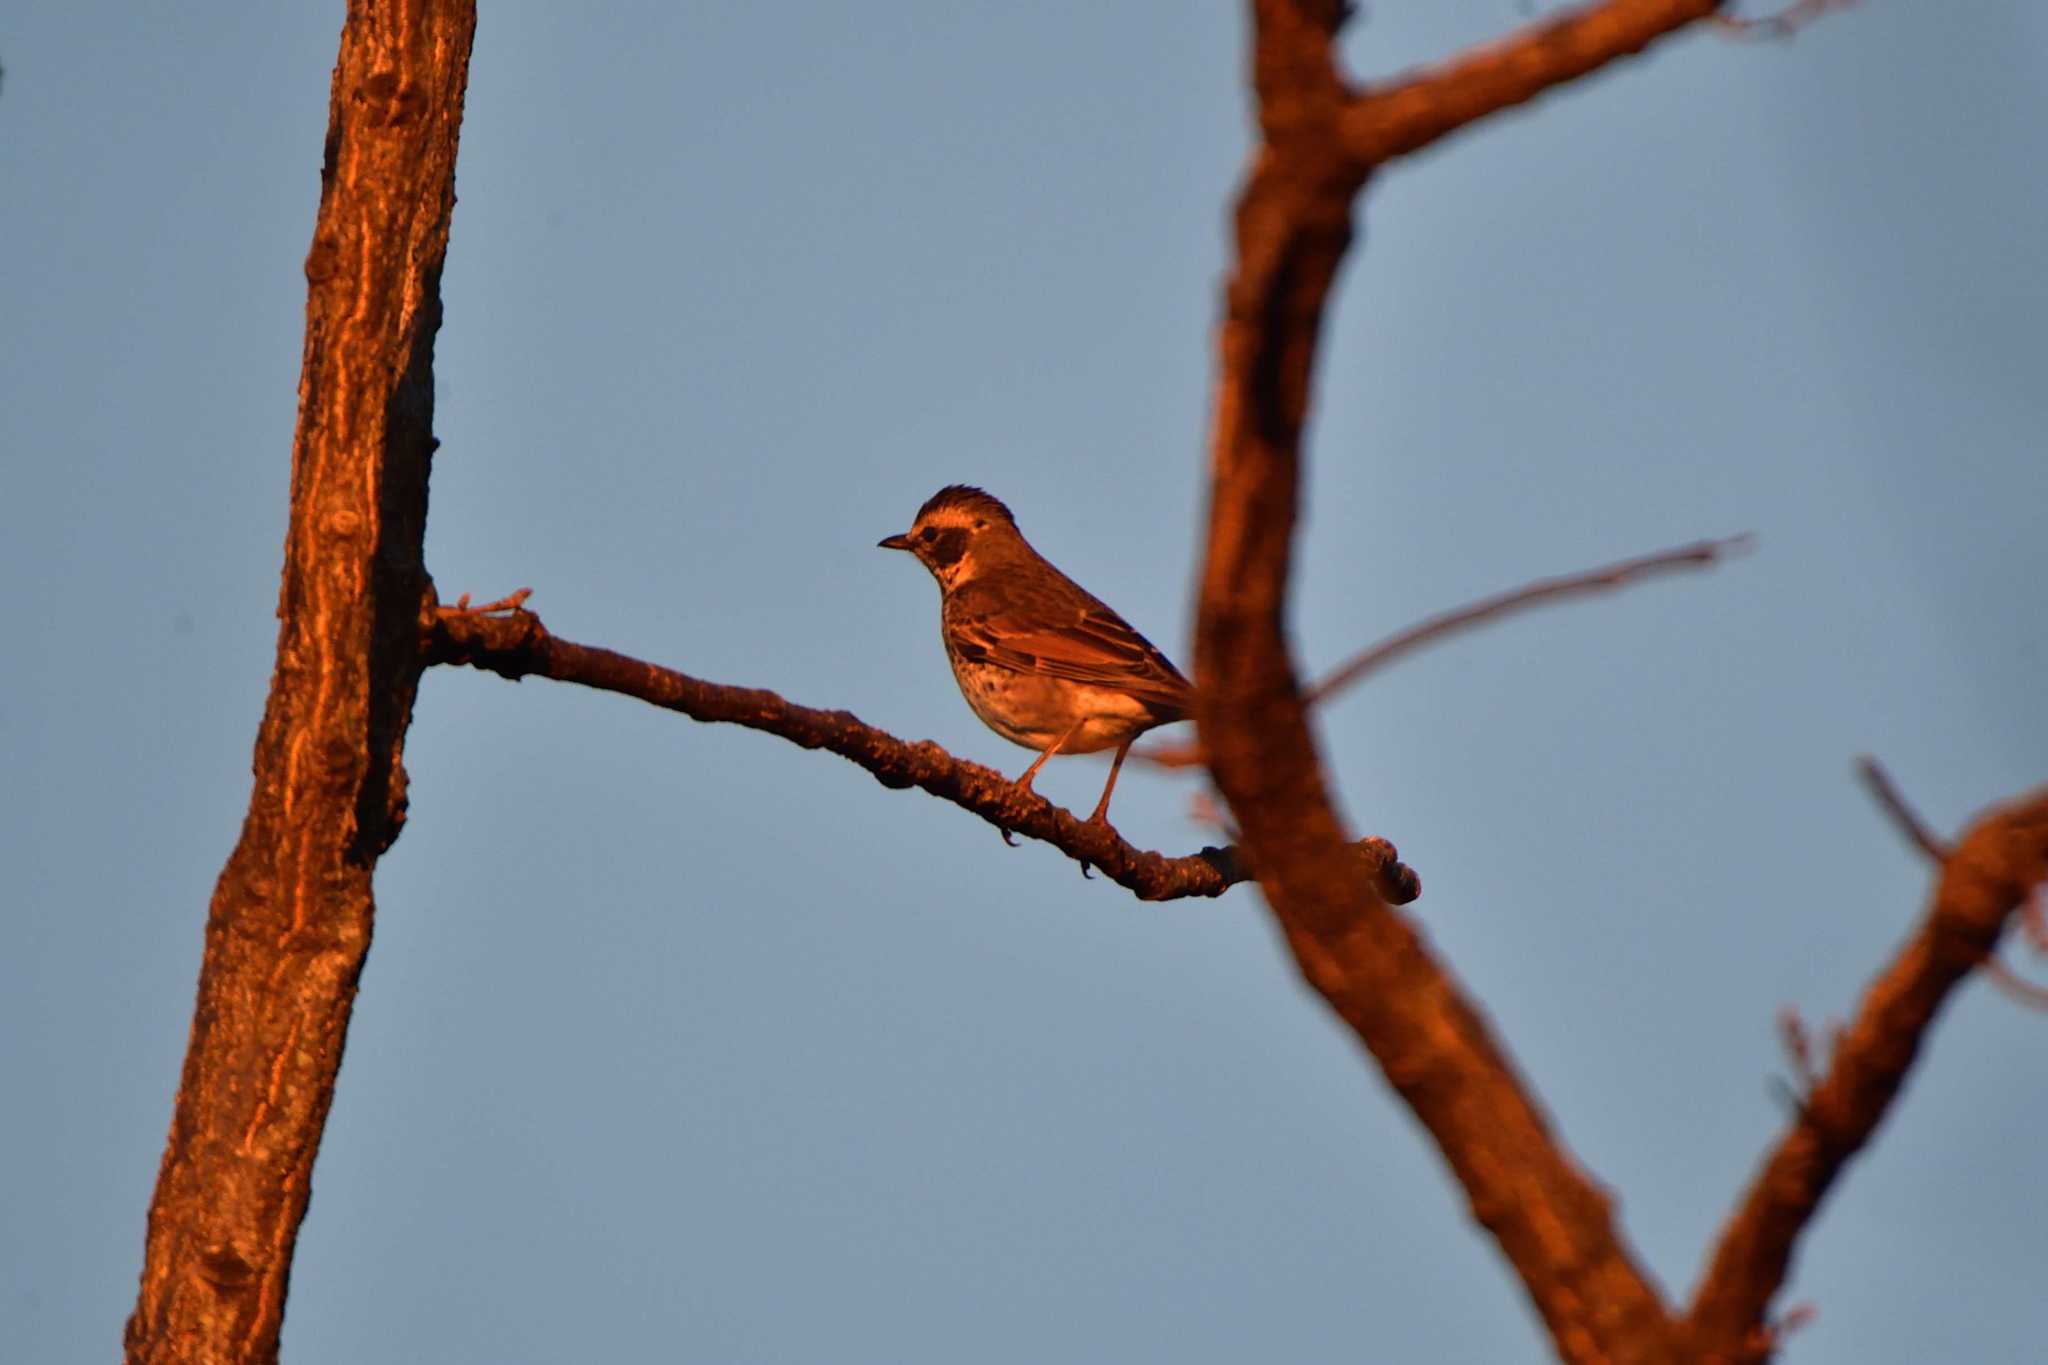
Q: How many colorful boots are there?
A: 0